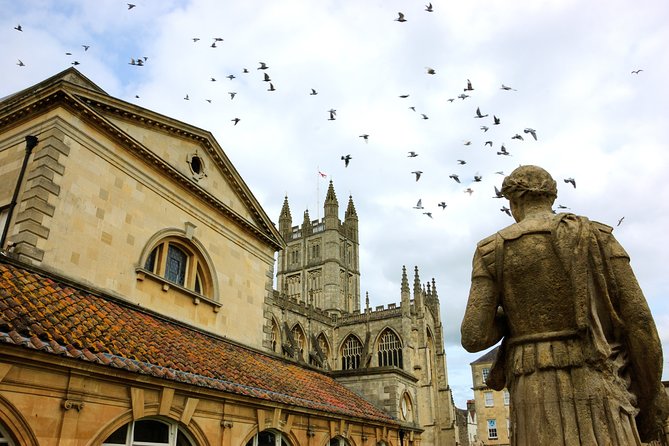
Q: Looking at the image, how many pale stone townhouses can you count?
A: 1